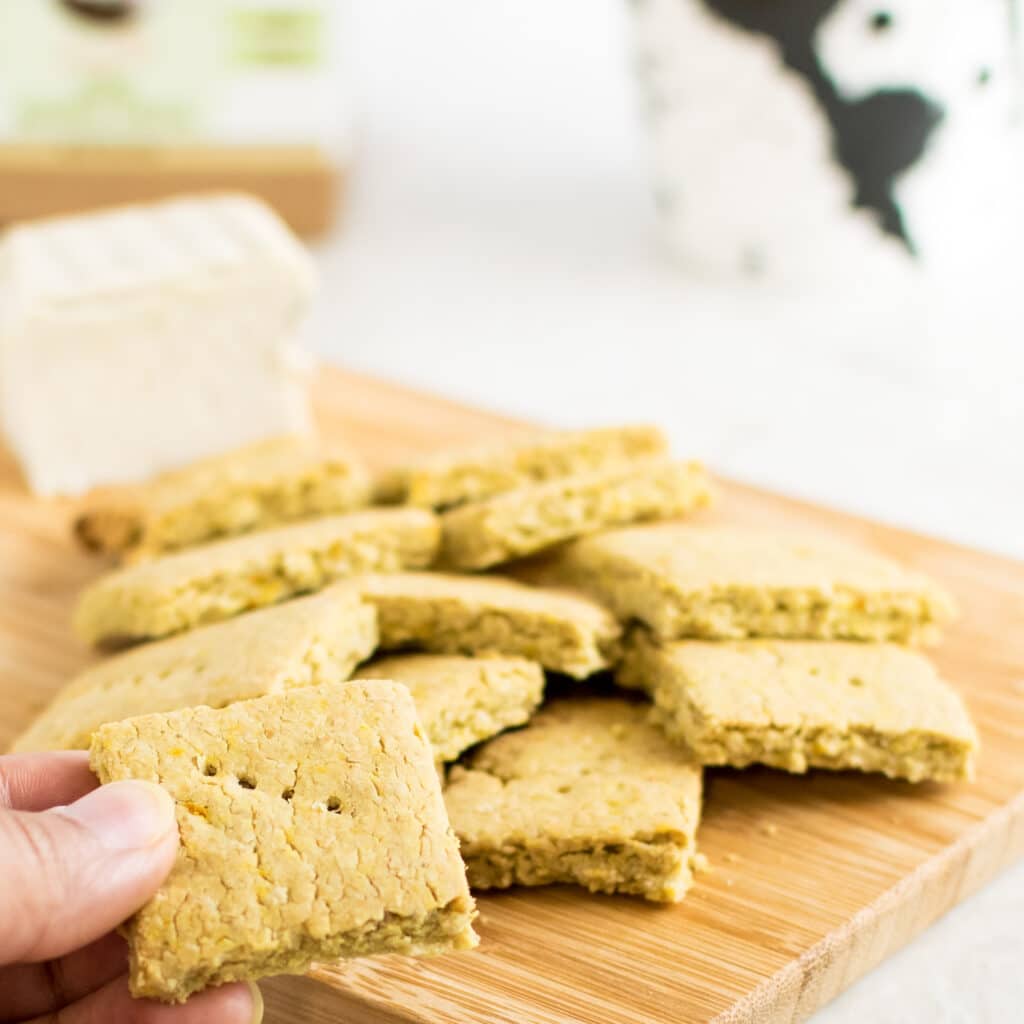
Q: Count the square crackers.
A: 11